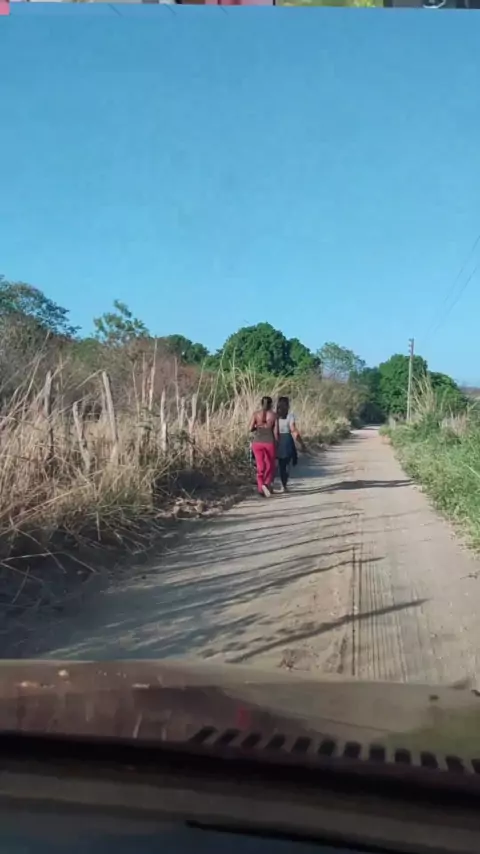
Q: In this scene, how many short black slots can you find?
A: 12